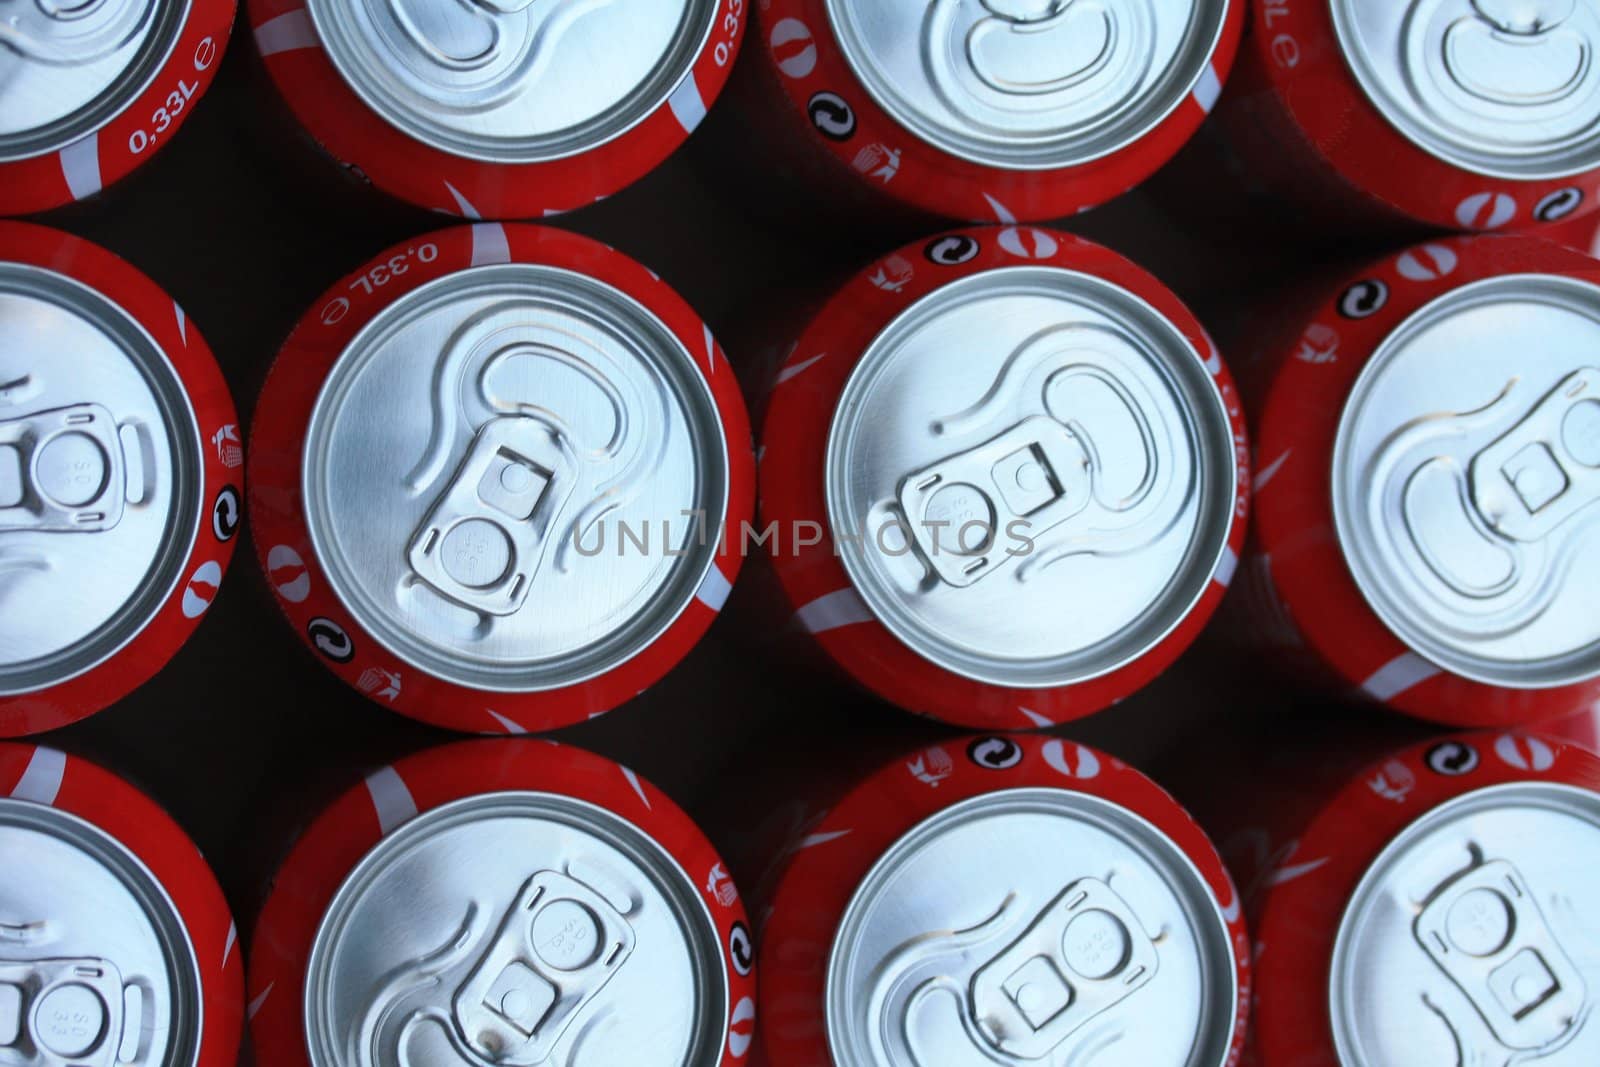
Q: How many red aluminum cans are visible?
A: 12